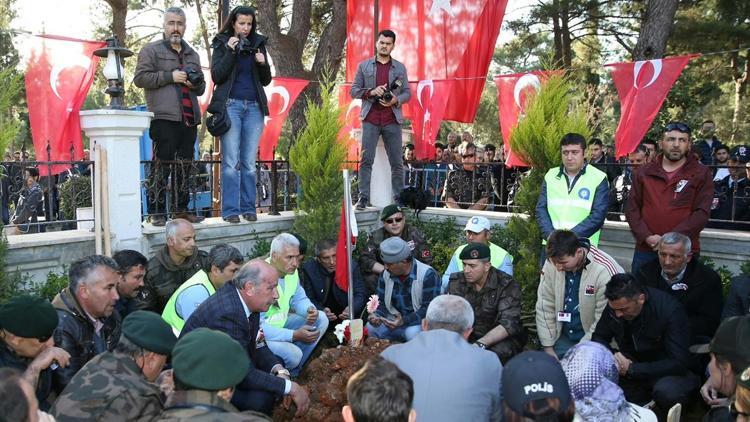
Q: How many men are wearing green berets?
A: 5